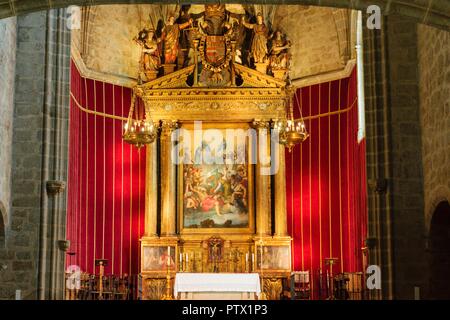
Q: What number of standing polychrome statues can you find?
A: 4